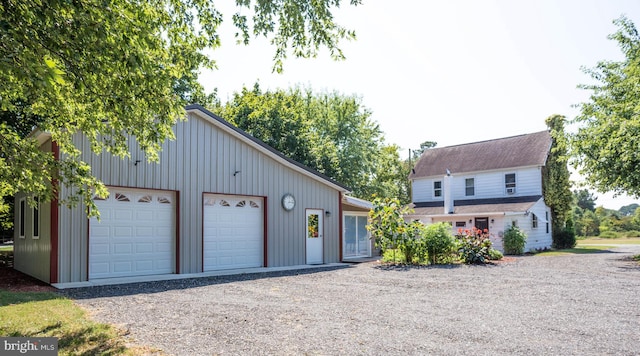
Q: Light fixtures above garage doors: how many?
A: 2